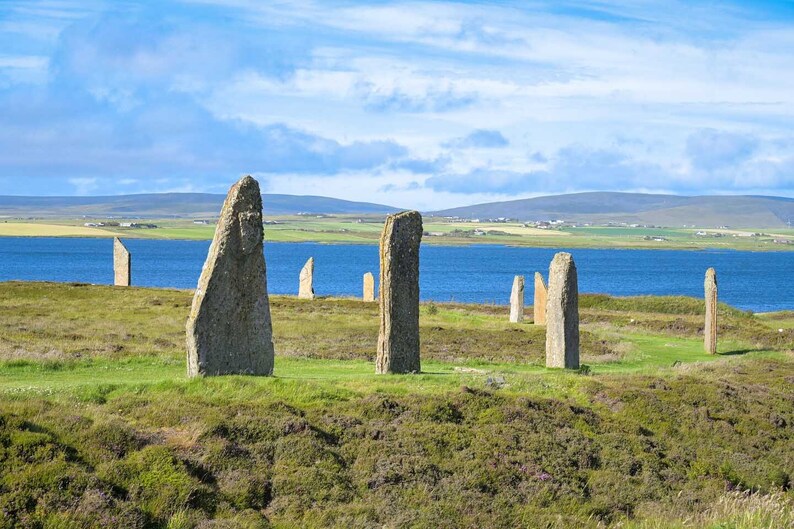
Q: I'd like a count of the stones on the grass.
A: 9